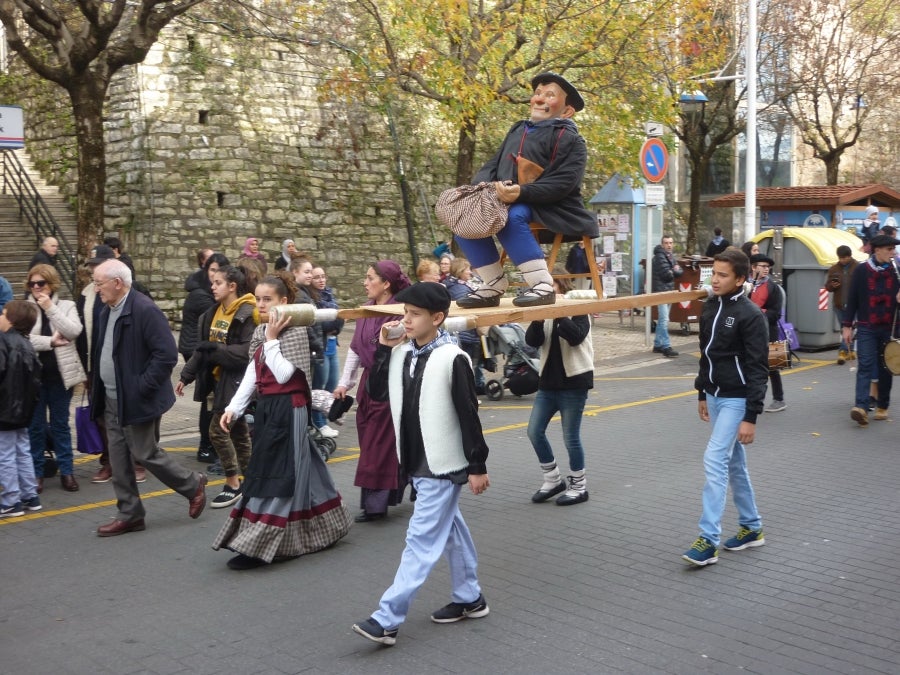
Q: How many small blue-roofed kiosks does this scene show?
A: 1